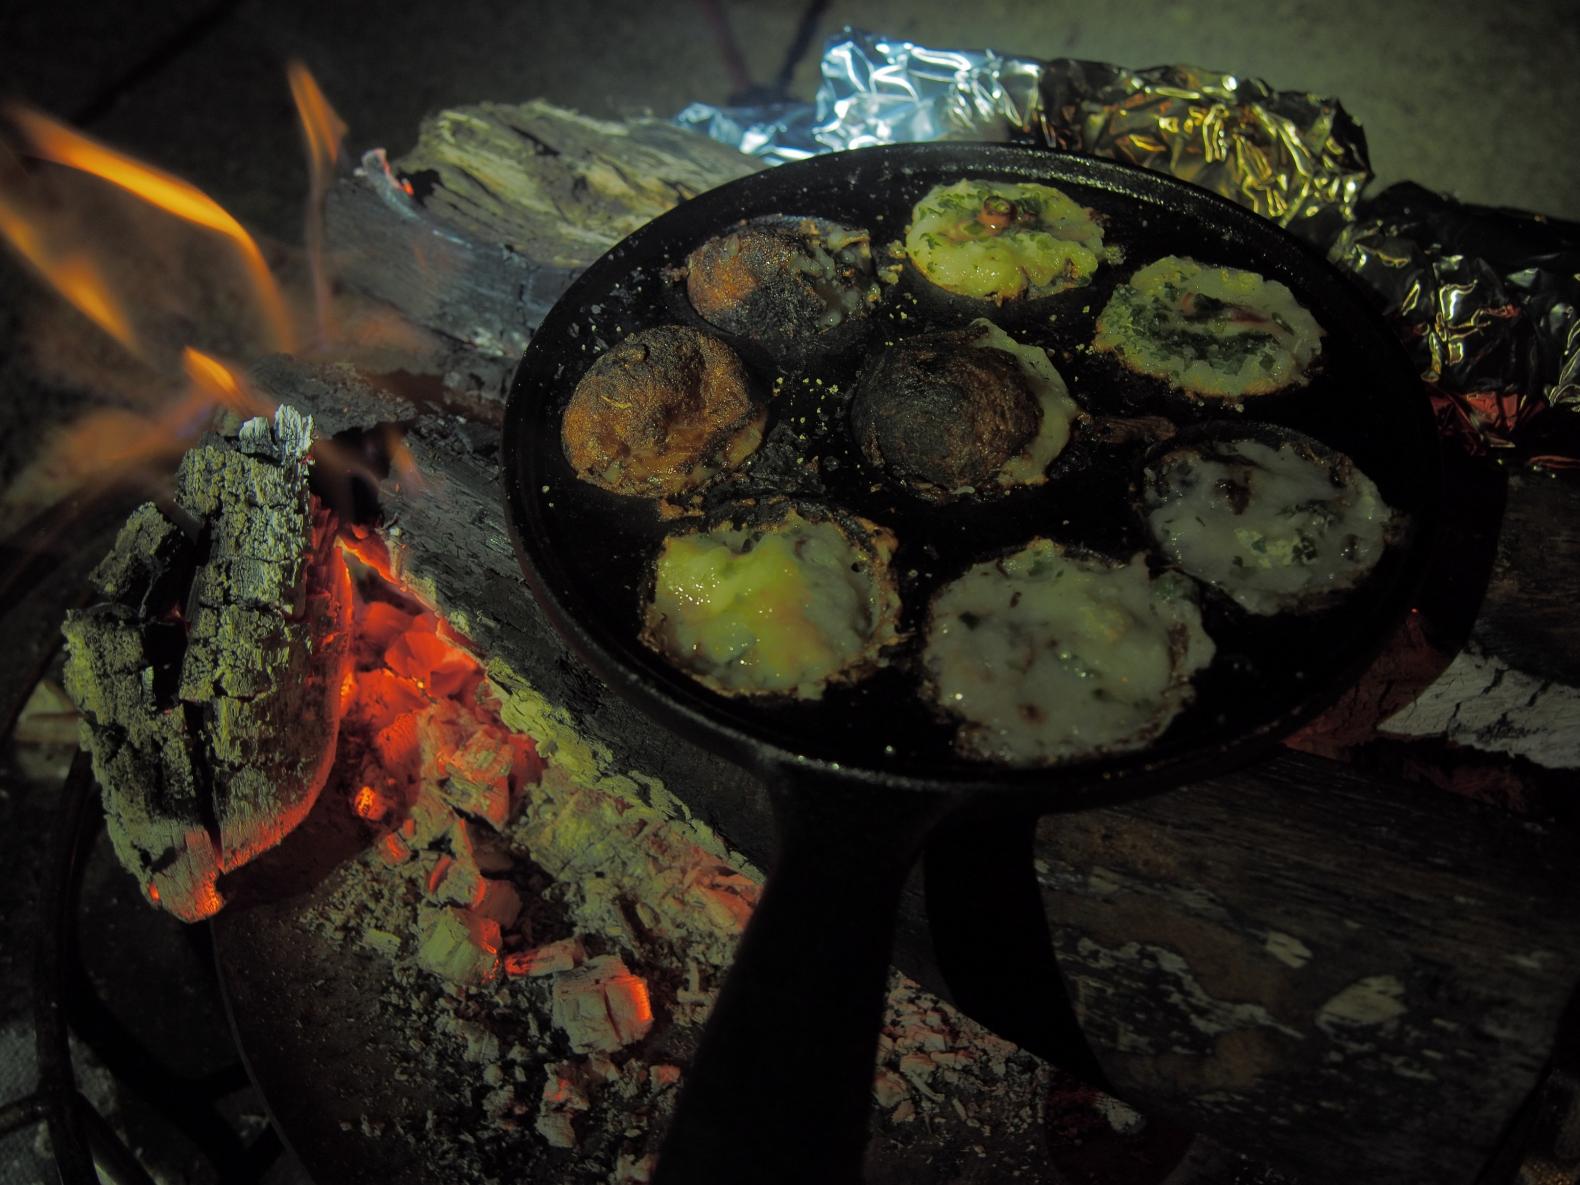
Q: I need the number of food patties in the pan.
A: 8